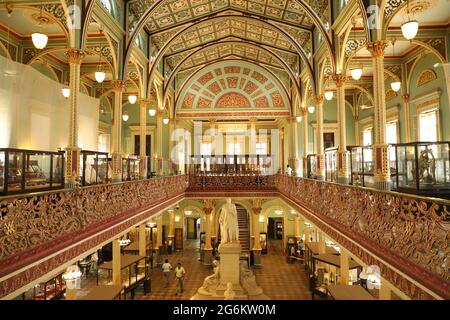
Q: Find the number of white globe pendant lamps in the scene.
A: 13